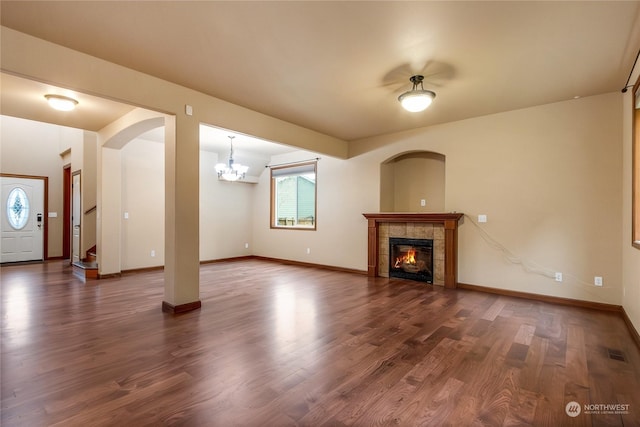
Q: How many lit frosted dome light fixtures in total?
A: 2